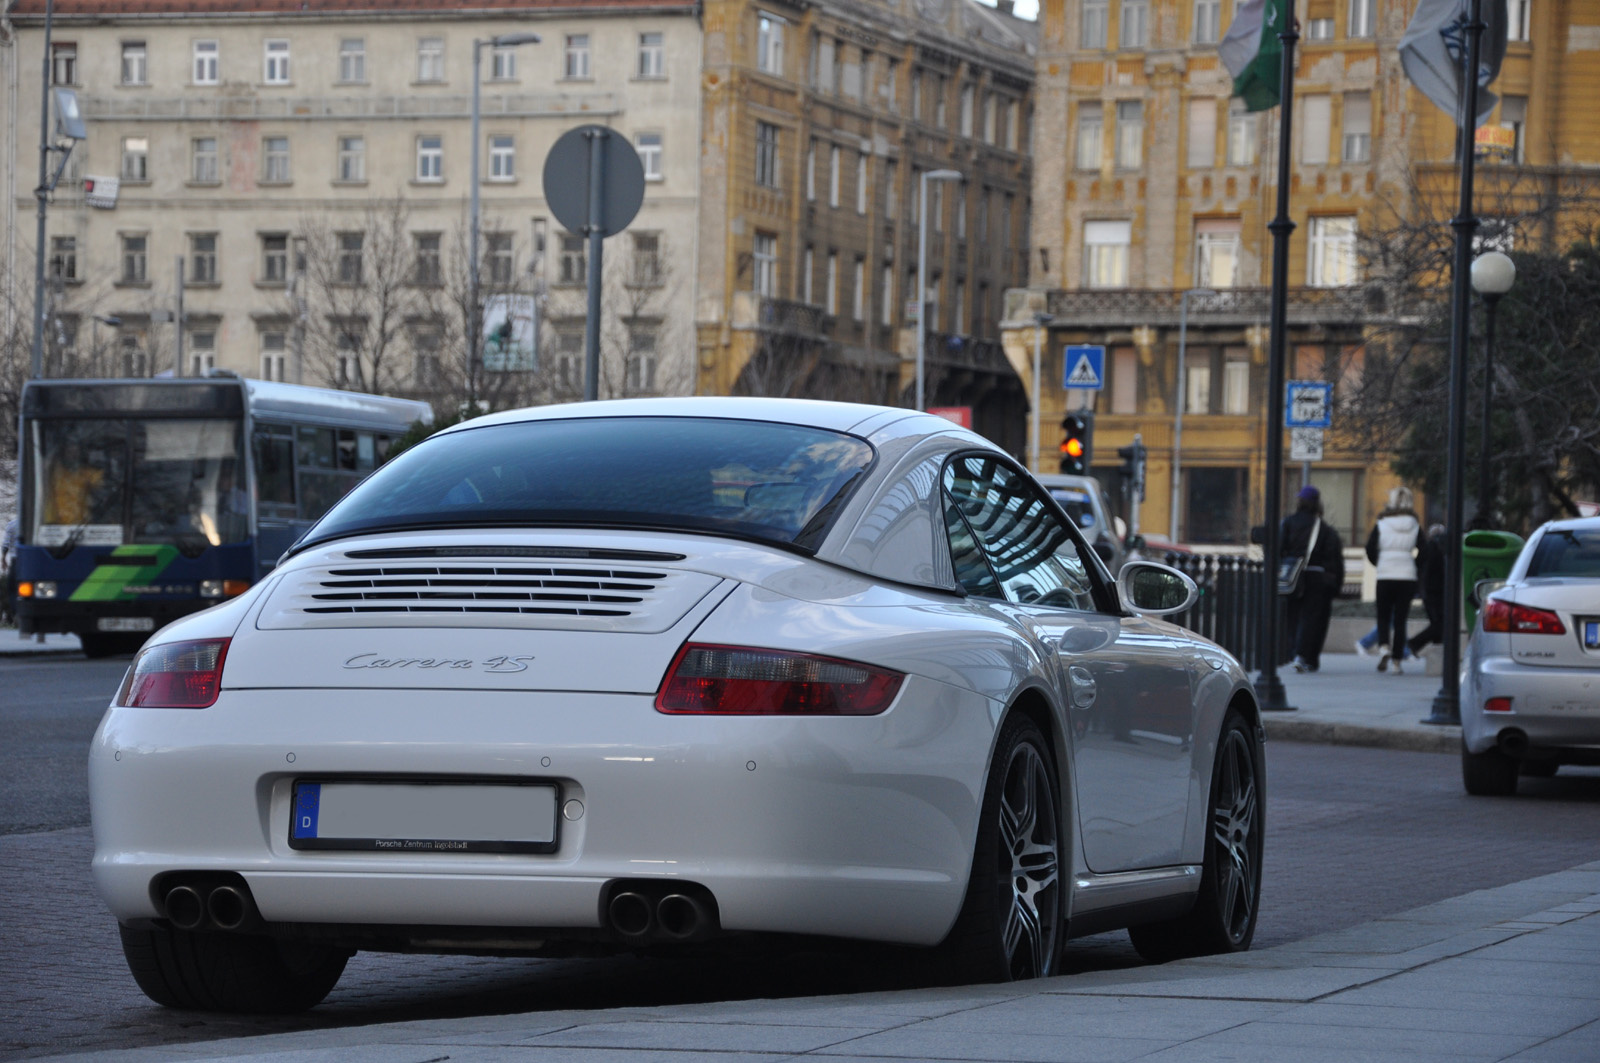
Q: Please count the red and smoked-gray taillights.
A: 2